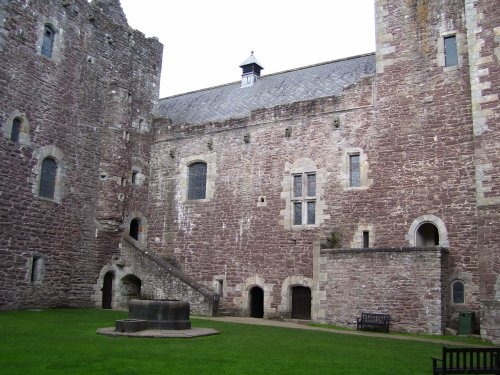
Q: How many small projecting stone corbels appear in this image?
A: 5